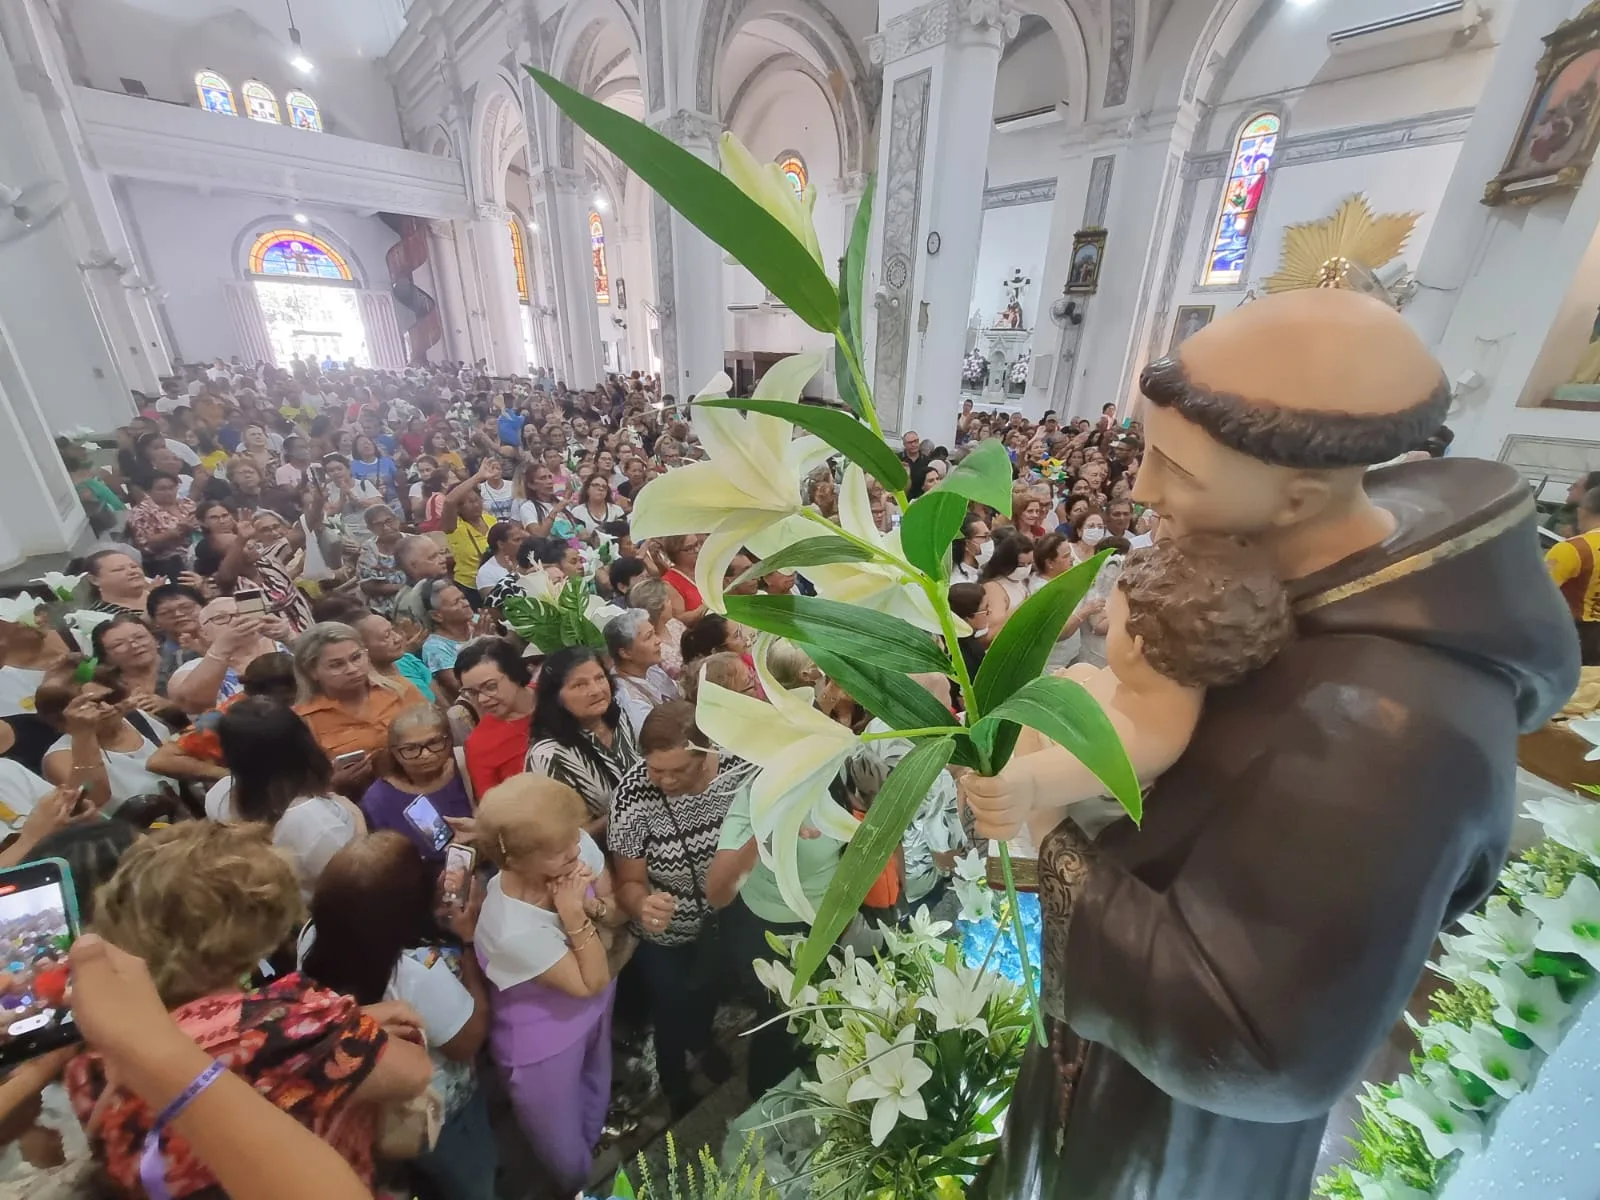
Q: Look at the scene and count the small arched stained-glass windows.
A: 3